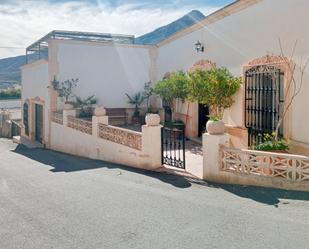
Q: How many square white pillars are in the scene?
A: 4